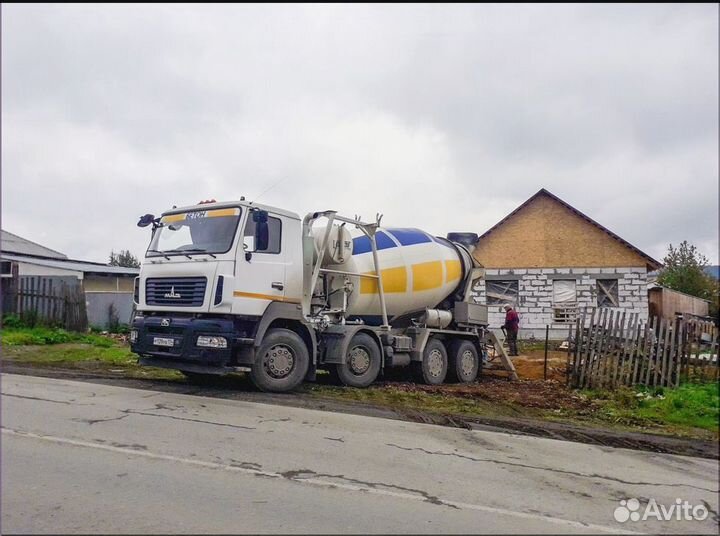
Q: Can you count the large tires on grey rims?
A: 4